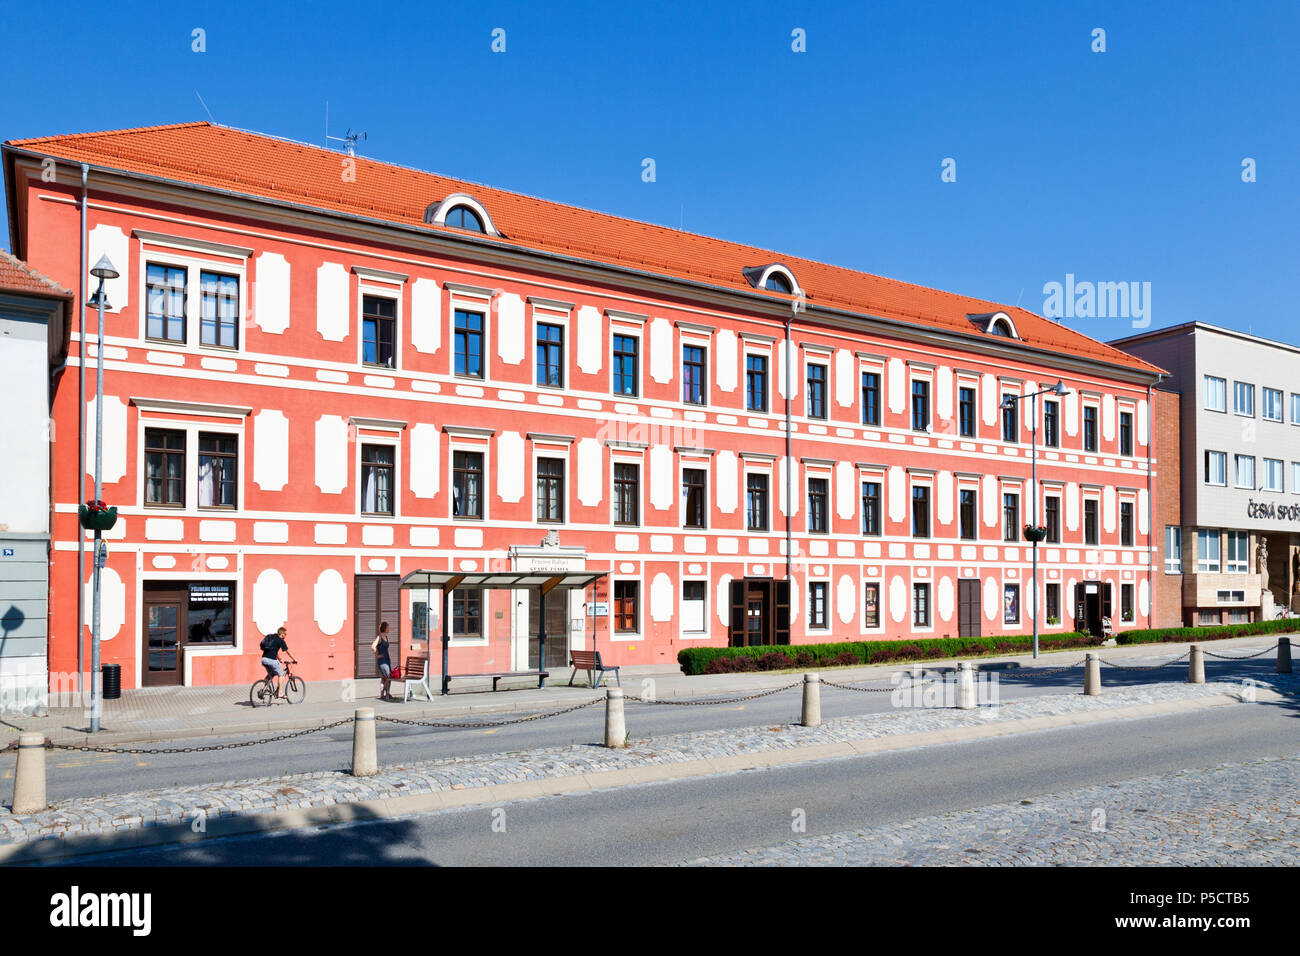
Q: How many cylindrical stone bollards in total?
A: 8